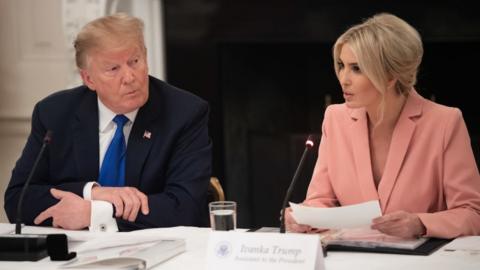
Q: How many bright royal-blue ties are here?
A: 1